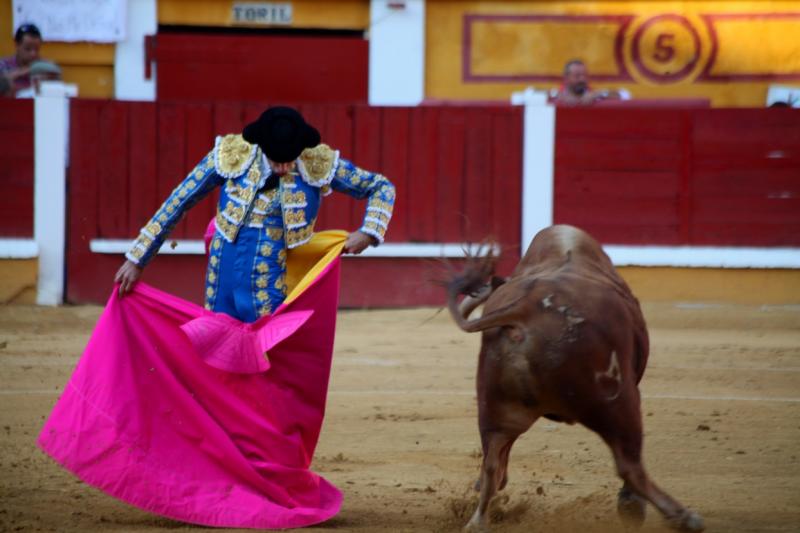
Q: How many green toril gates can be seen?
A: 0